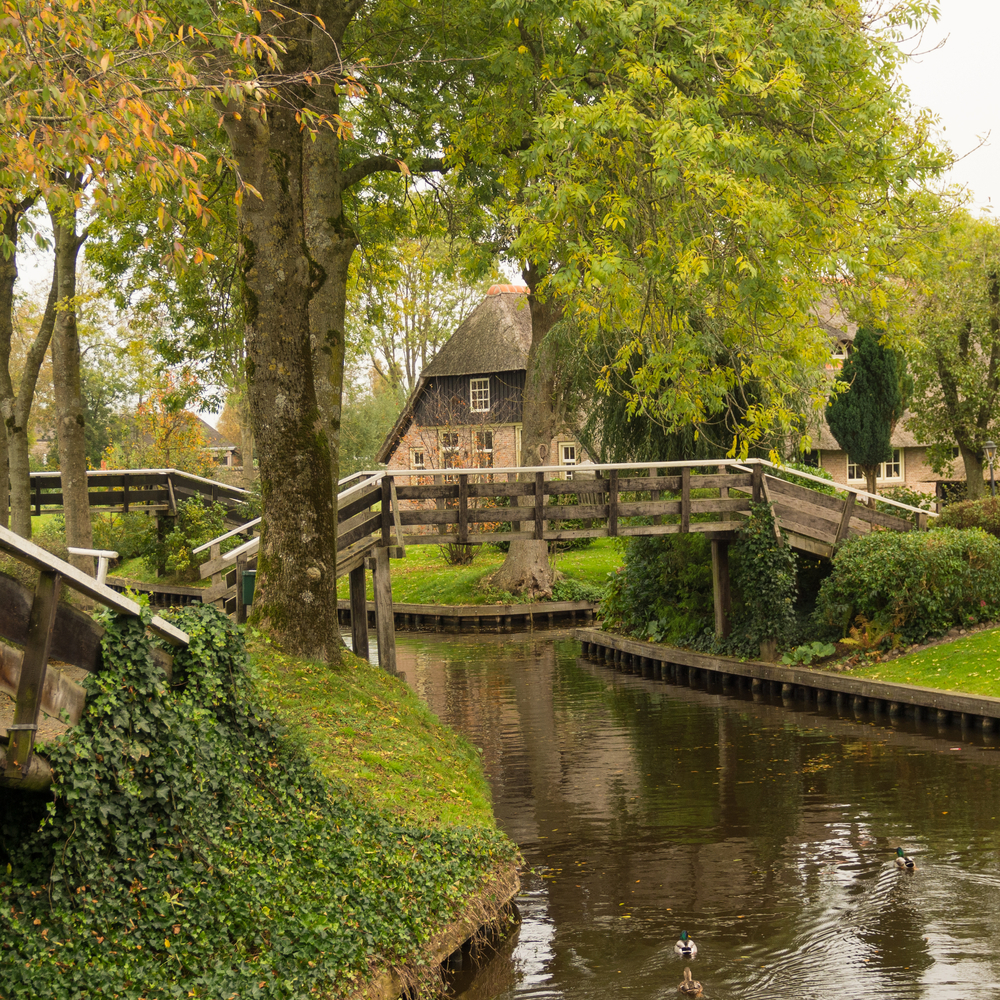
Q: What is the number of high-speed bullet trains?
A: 0